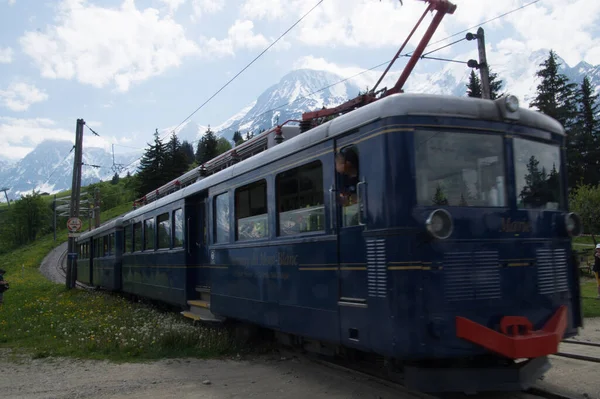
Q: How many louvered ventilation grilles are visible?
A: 3